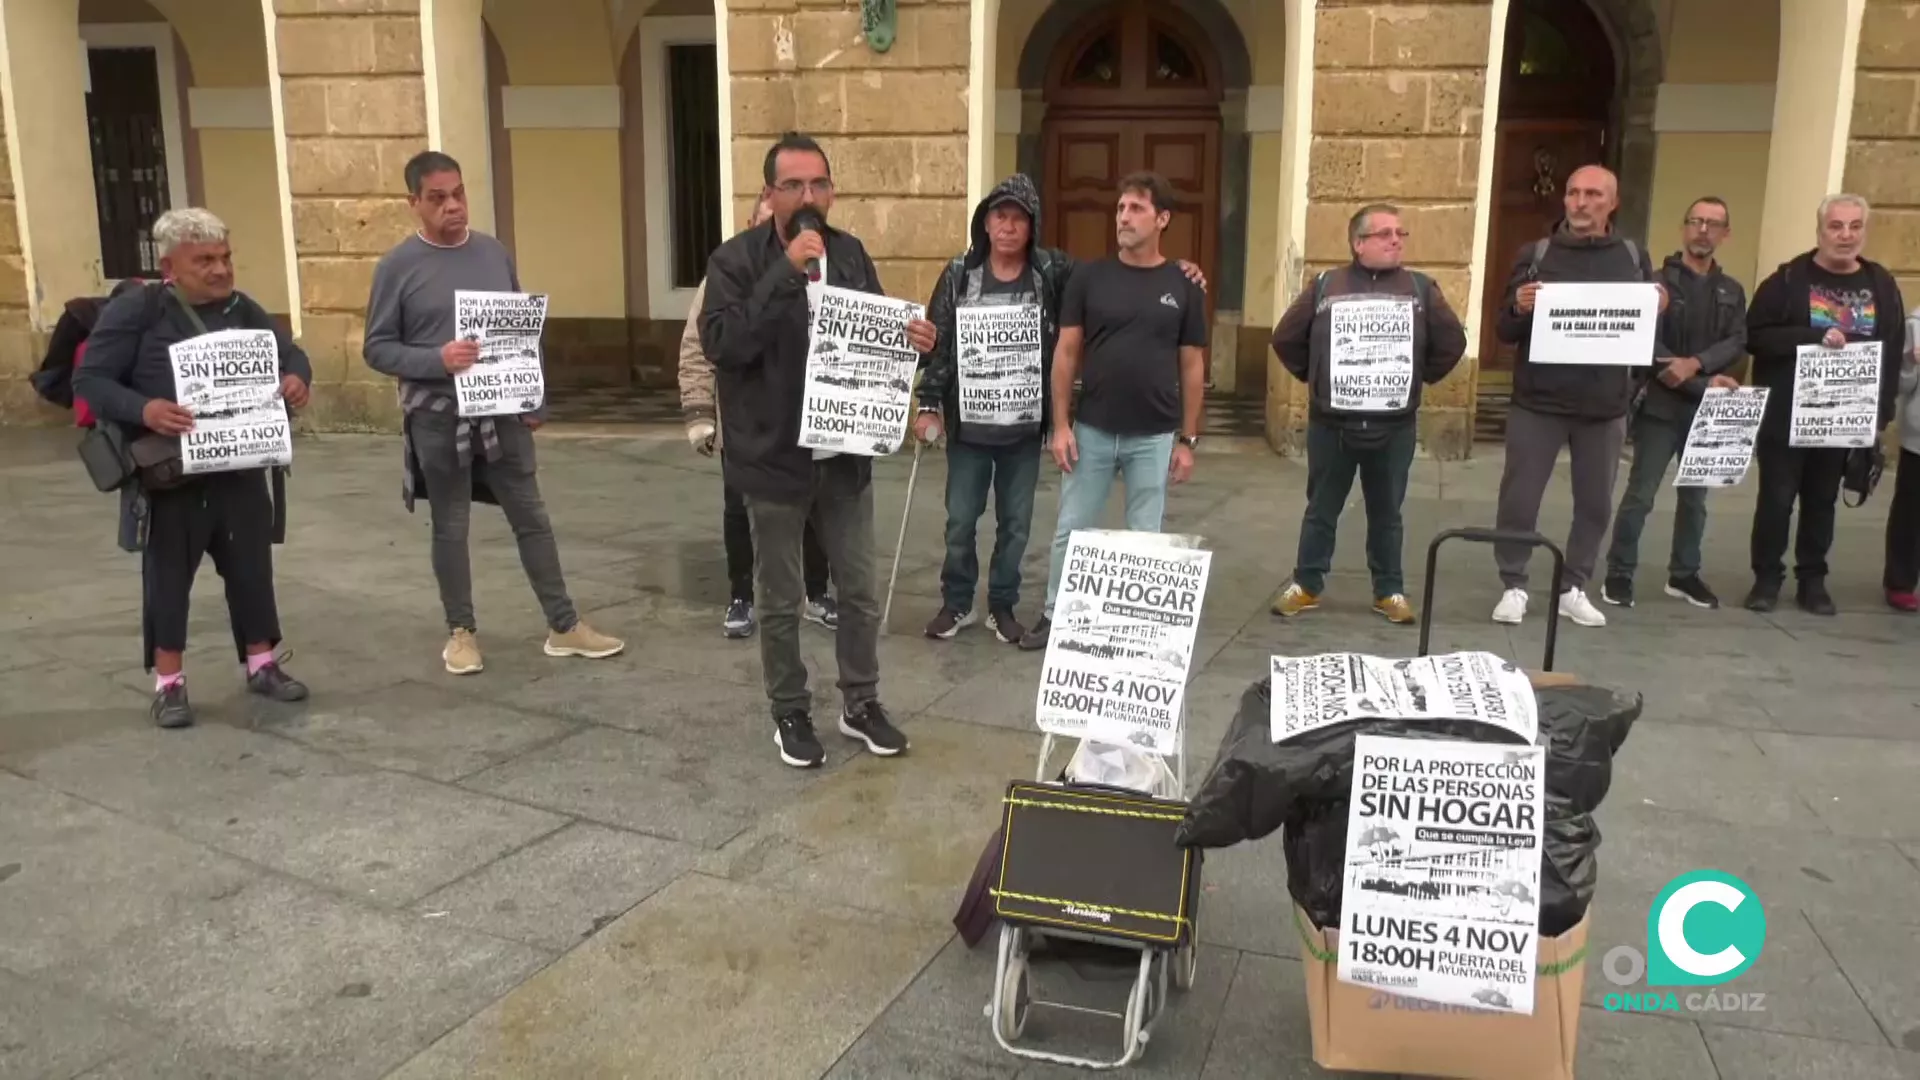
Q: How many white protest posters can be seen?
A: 11